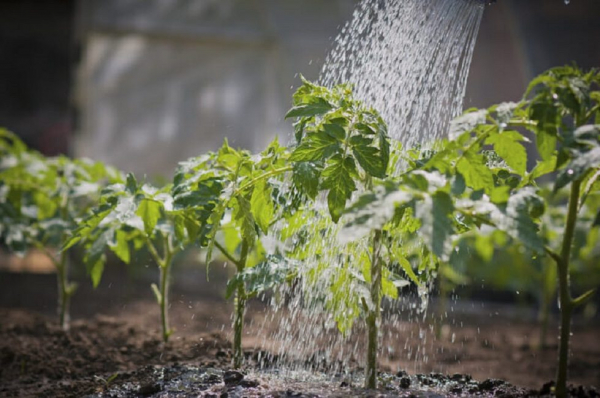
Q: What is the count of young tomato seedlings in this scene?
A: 5